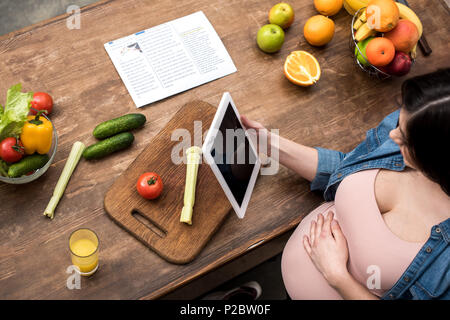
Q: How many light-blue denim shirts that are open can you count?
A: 1